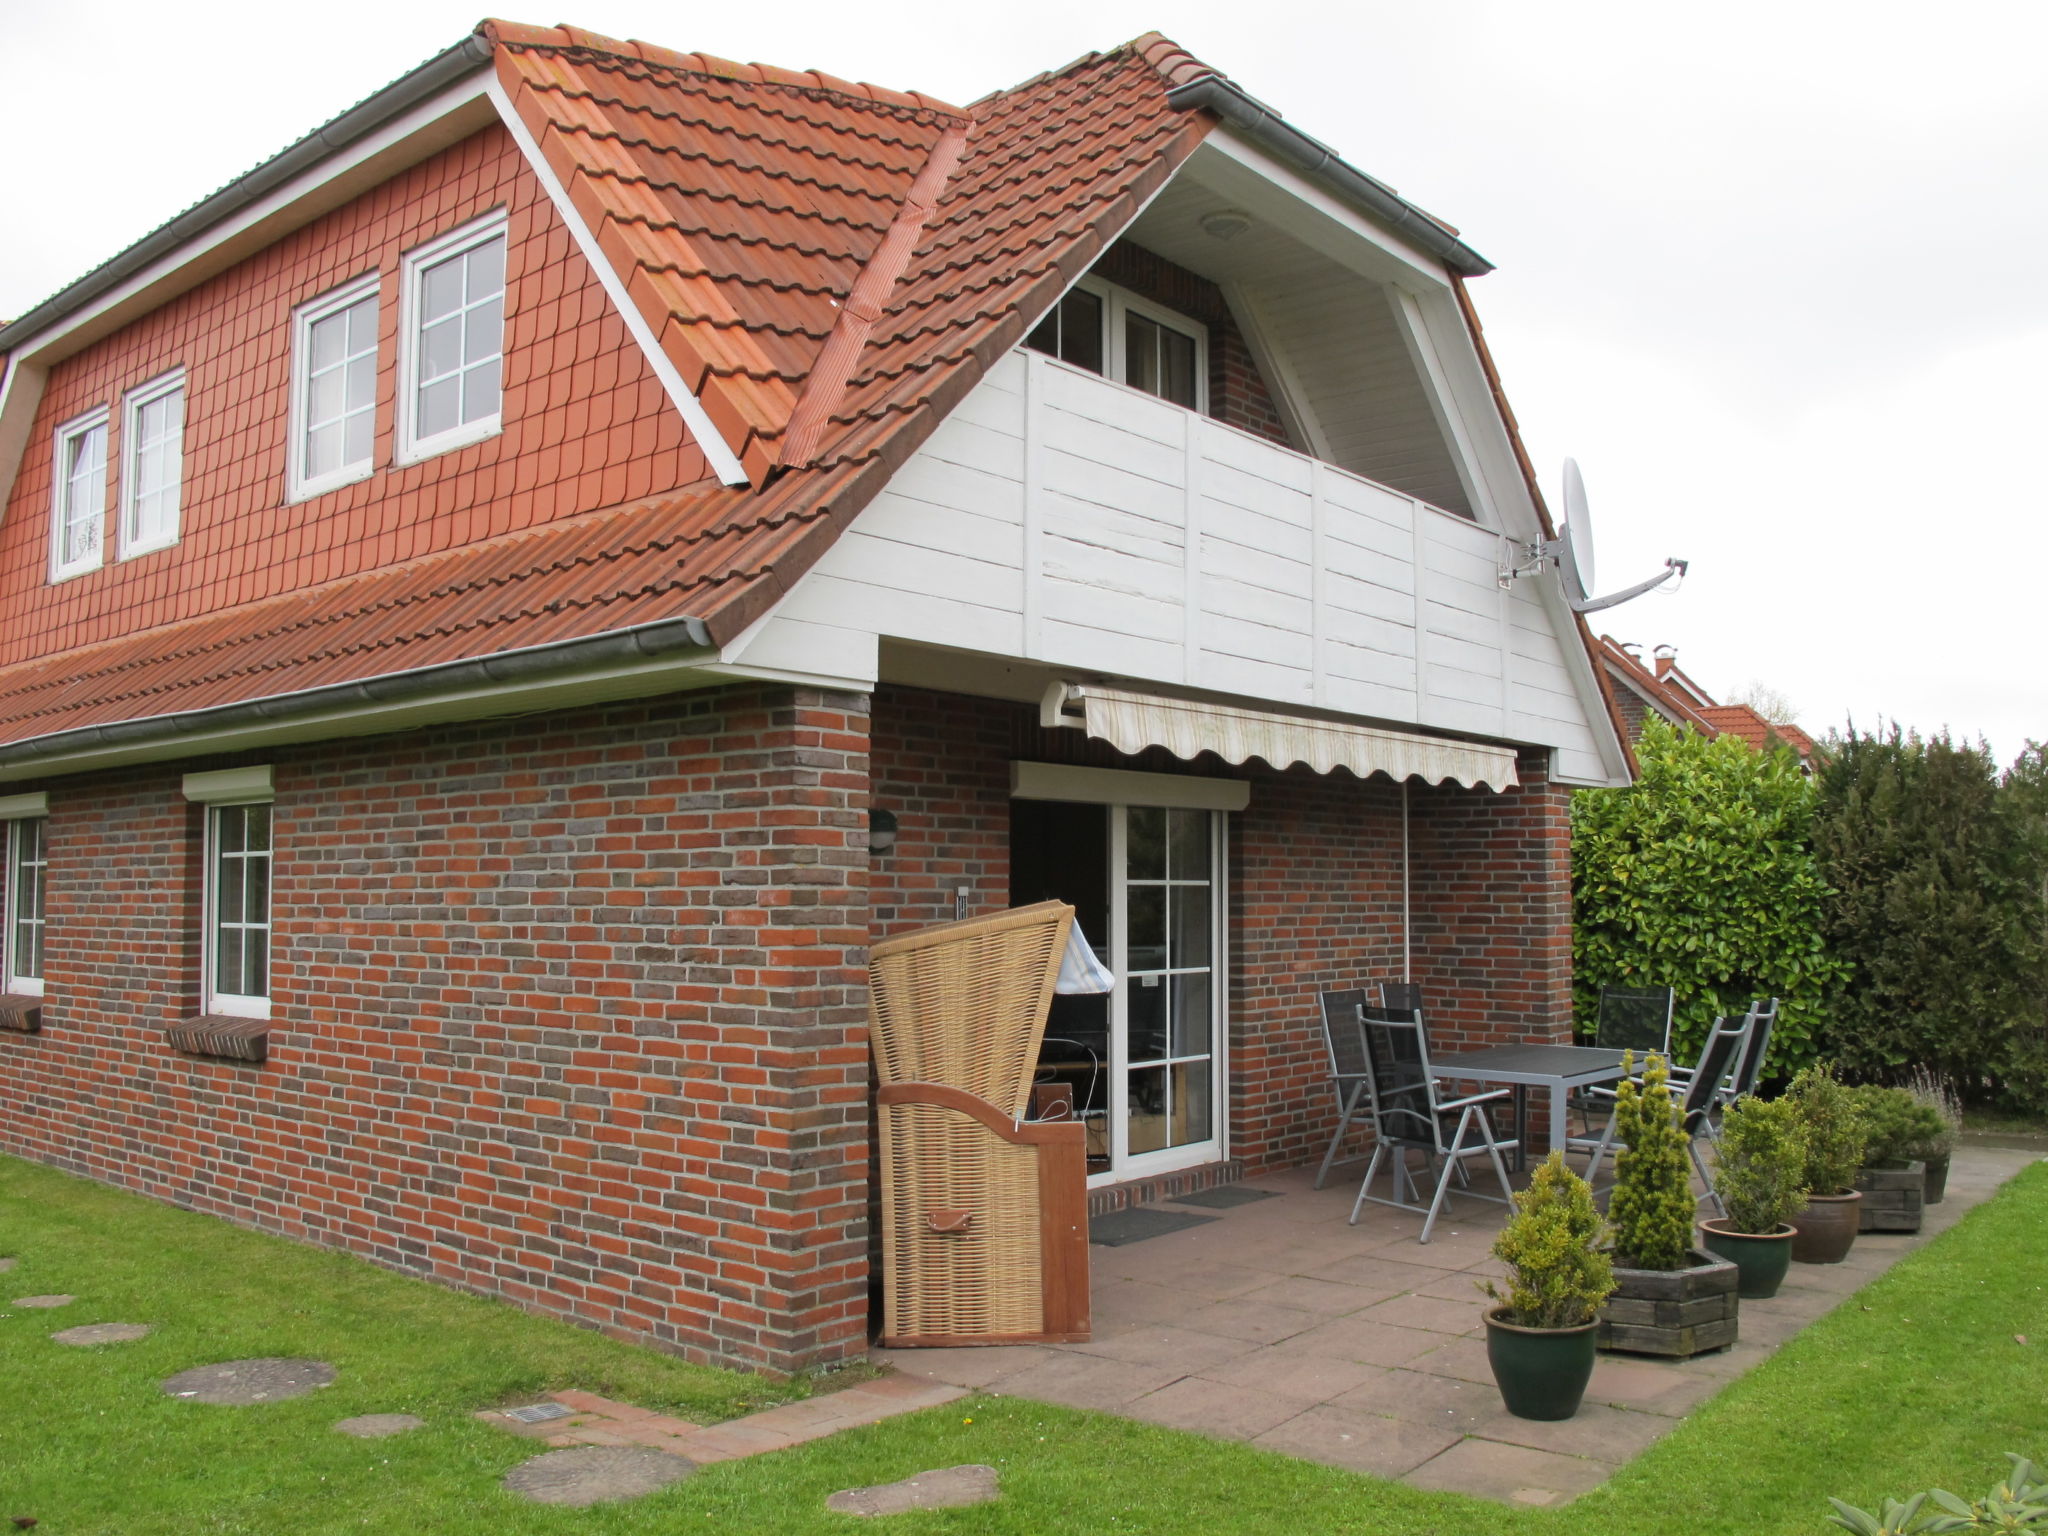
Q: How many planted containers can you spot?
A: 6